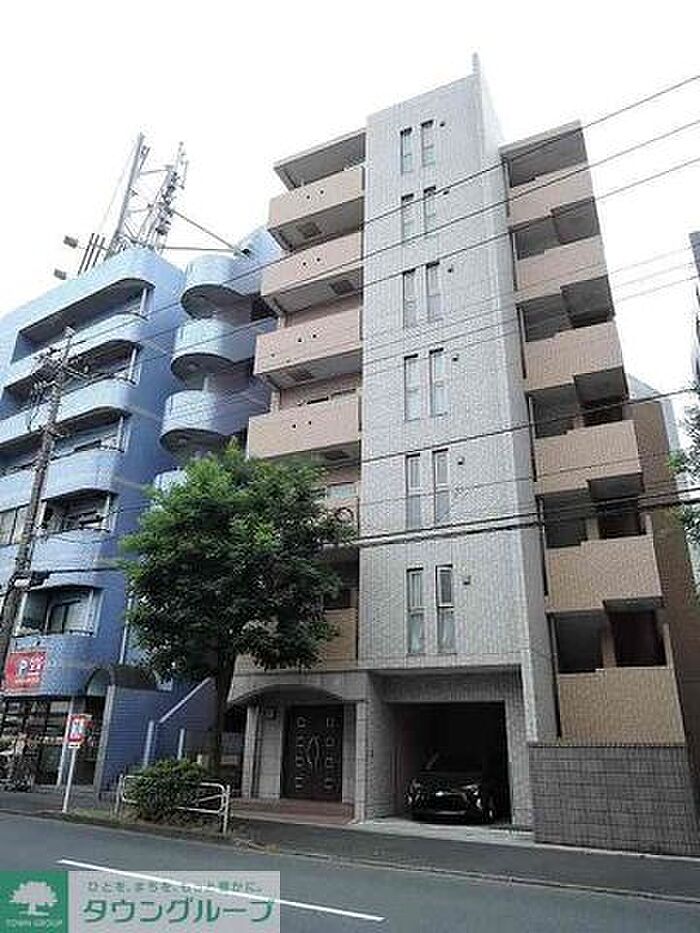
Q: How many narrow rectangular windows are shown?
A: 12